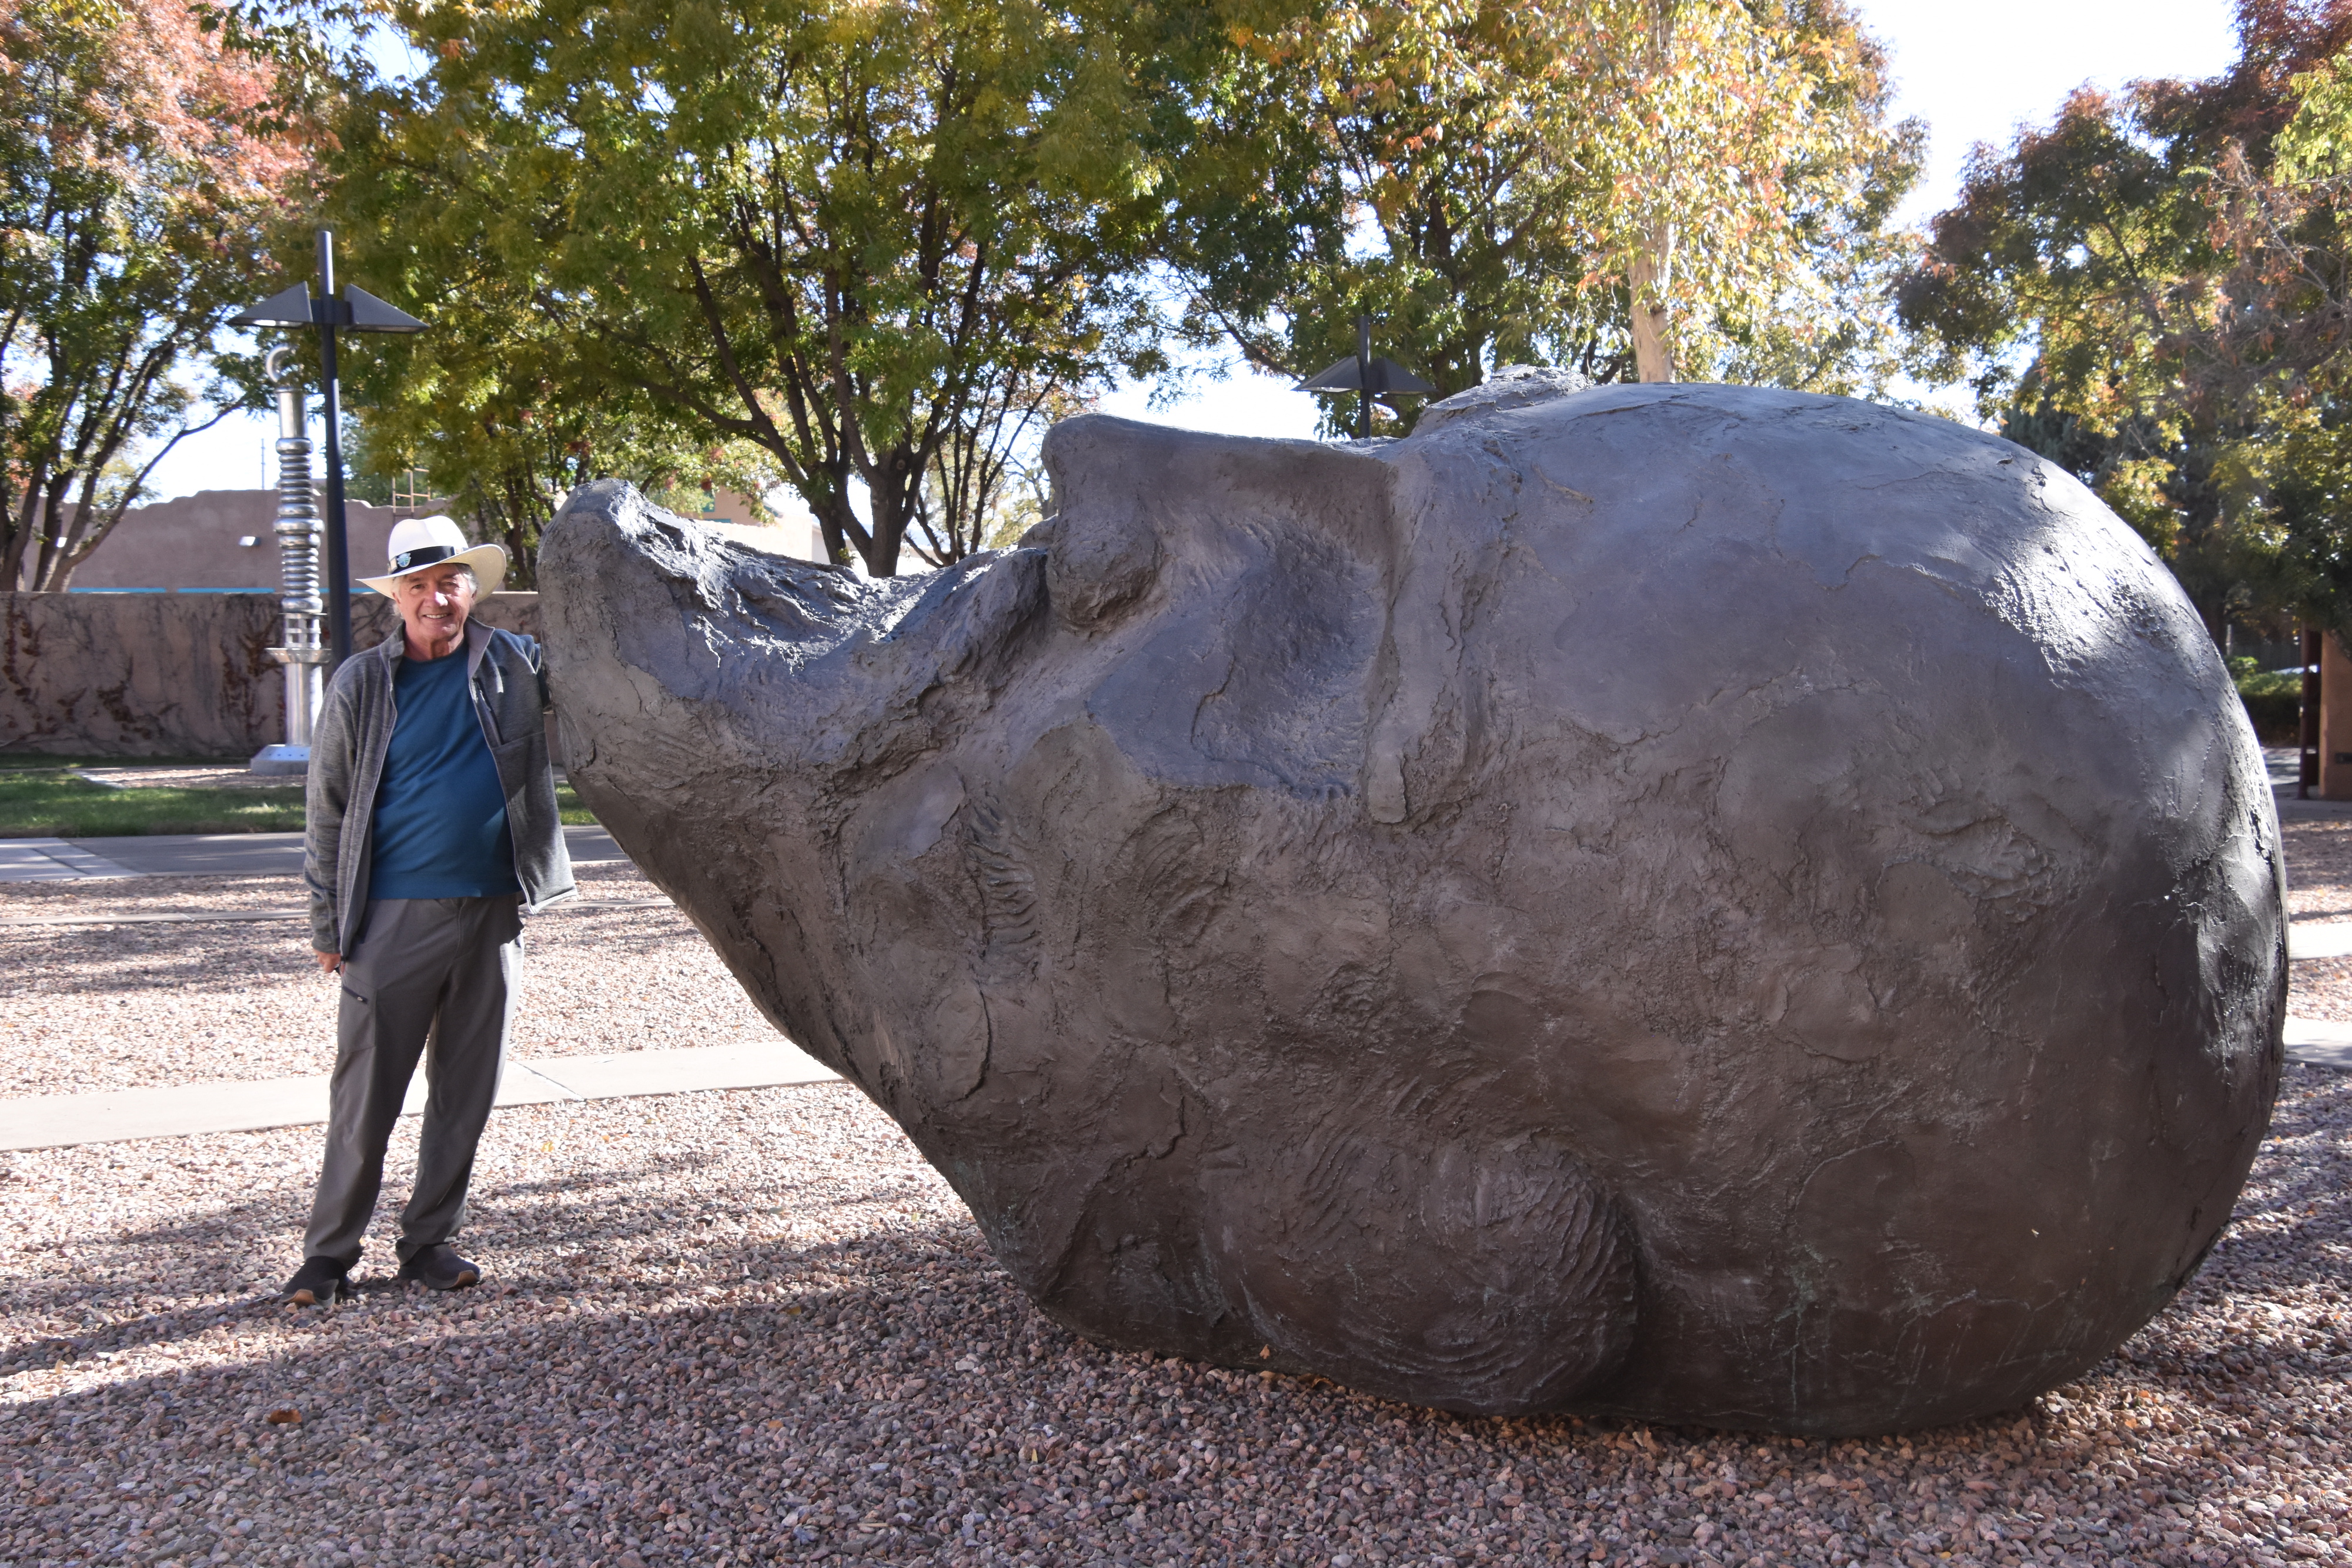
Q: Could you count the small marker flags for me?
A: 0